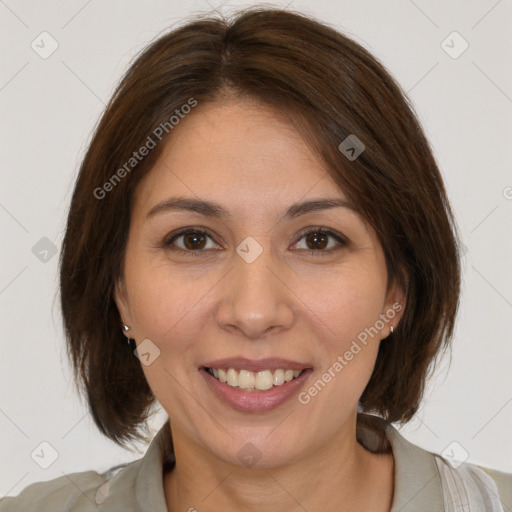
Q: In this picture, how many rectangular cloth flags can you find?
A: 0